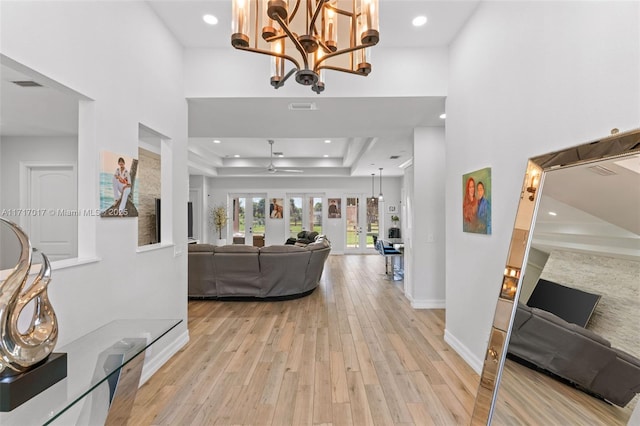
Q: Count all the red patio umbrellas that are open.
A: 0